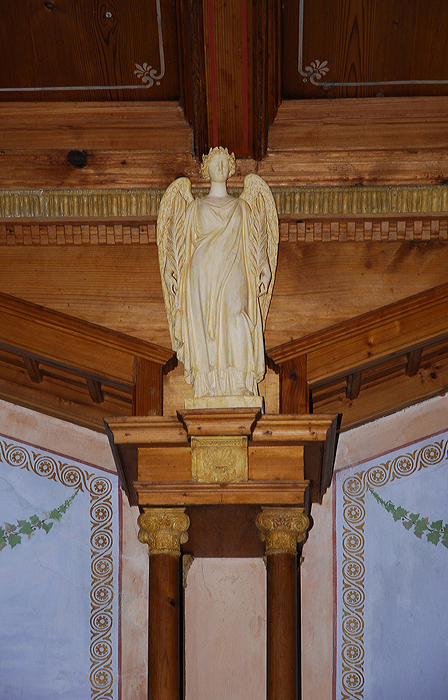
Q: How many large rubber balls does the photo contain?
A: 0